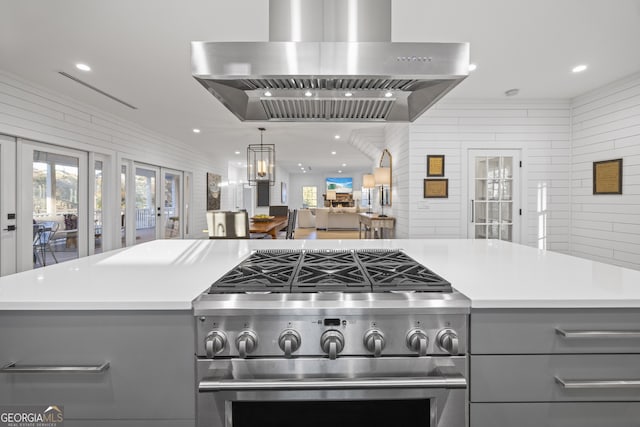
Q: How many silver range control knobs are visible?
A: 7